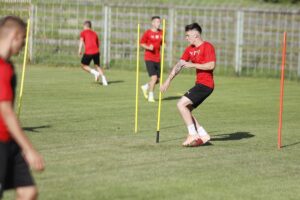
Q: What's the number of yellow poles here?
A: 3